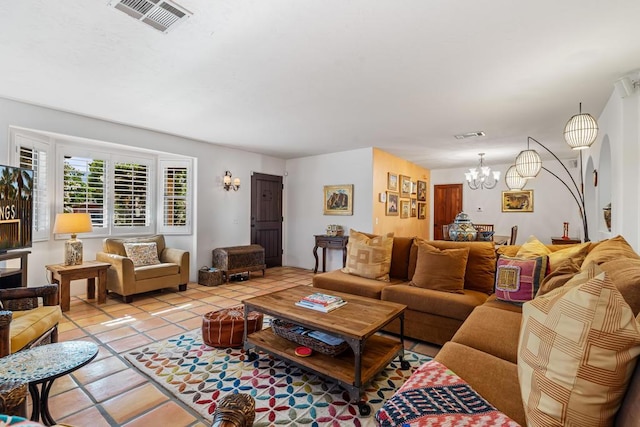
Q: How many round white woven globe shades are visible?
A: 3